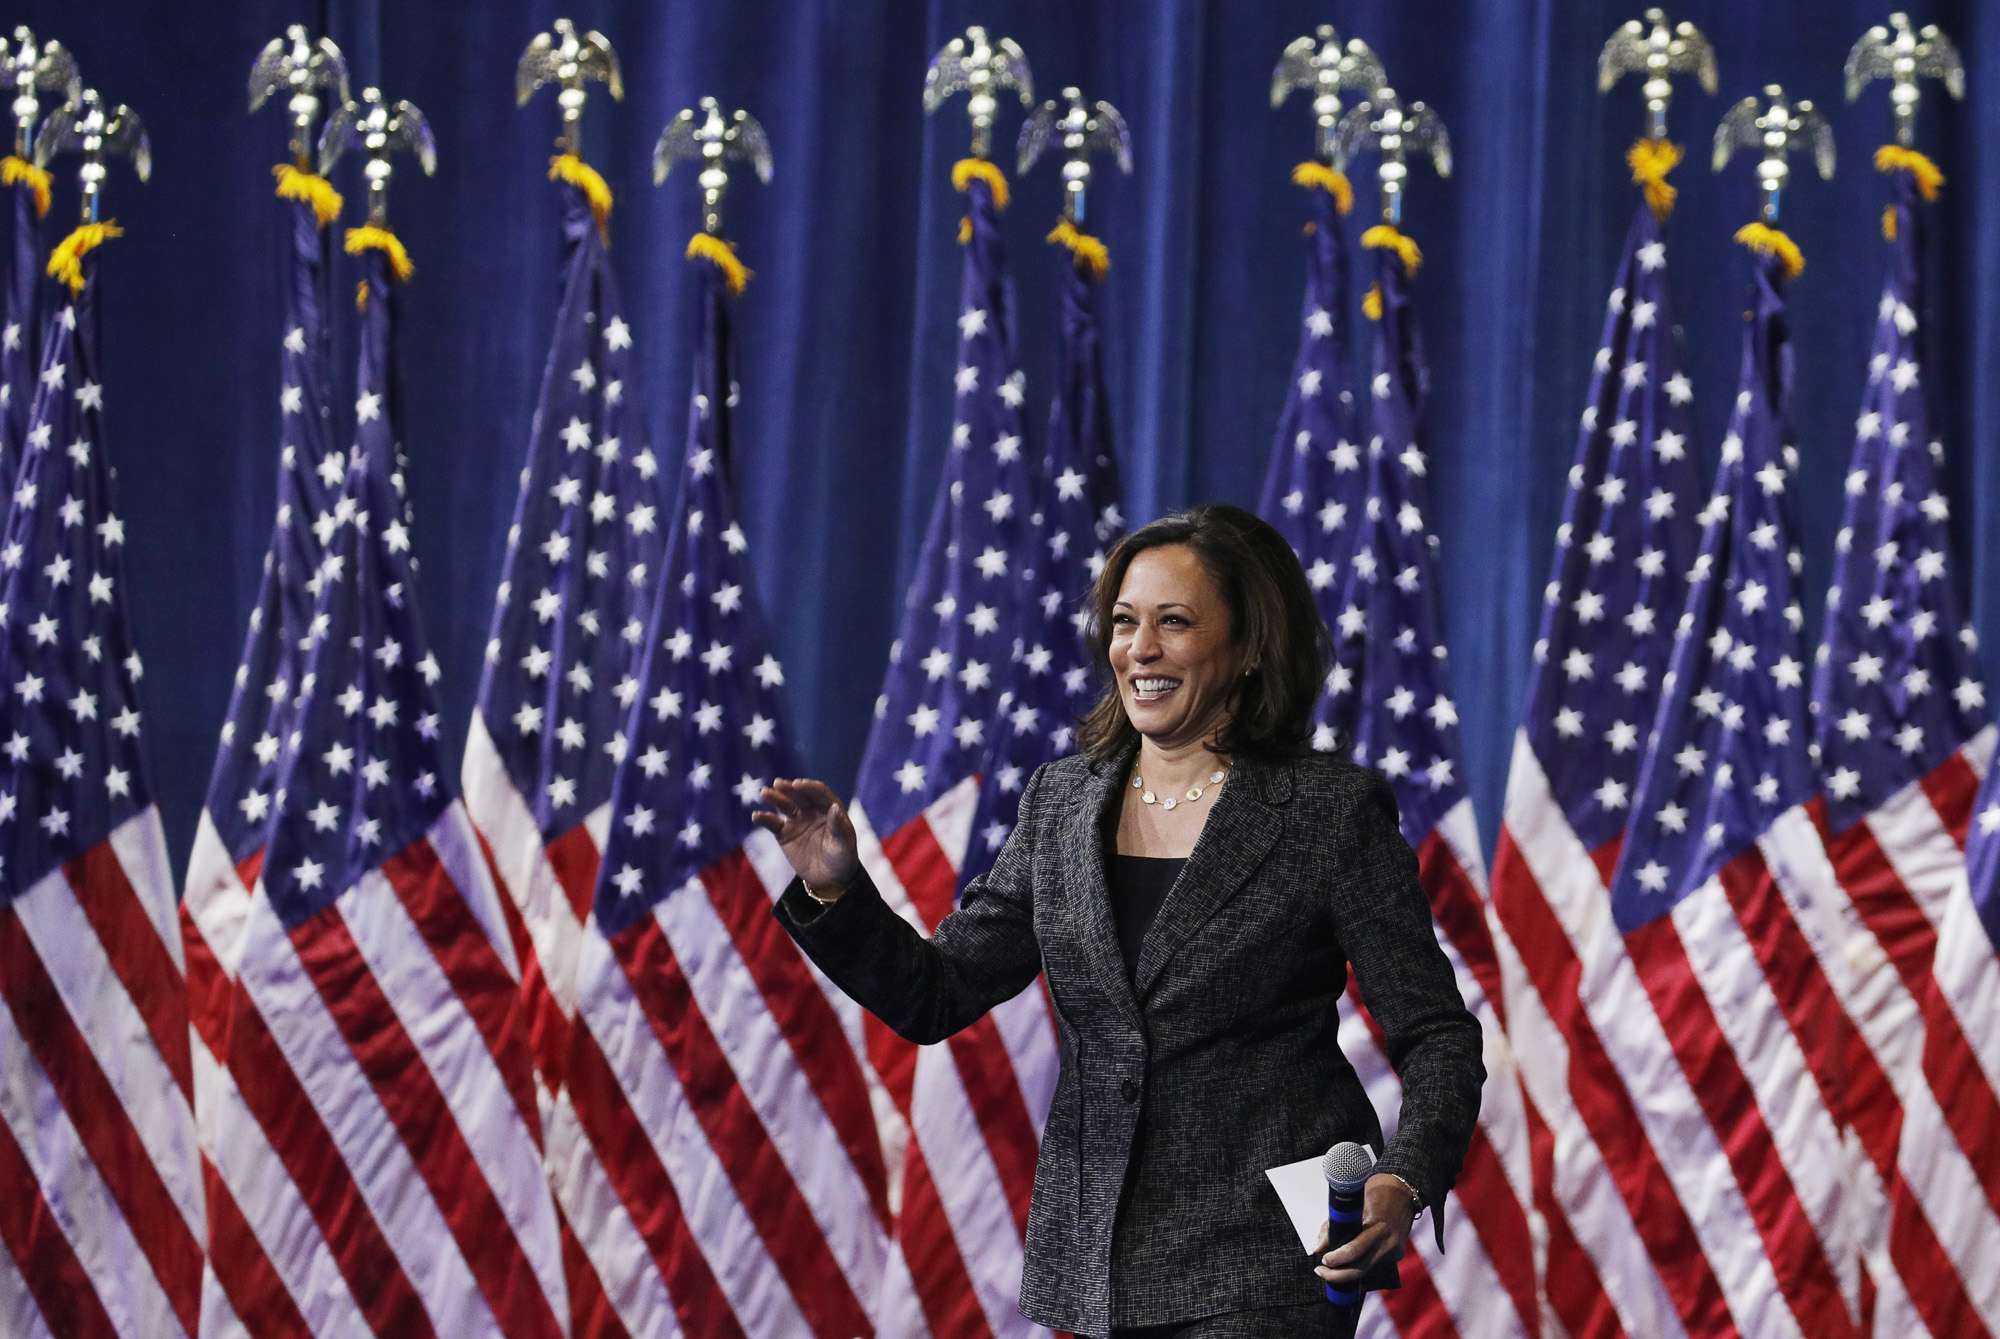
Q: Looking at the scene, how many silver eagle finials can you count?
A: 13